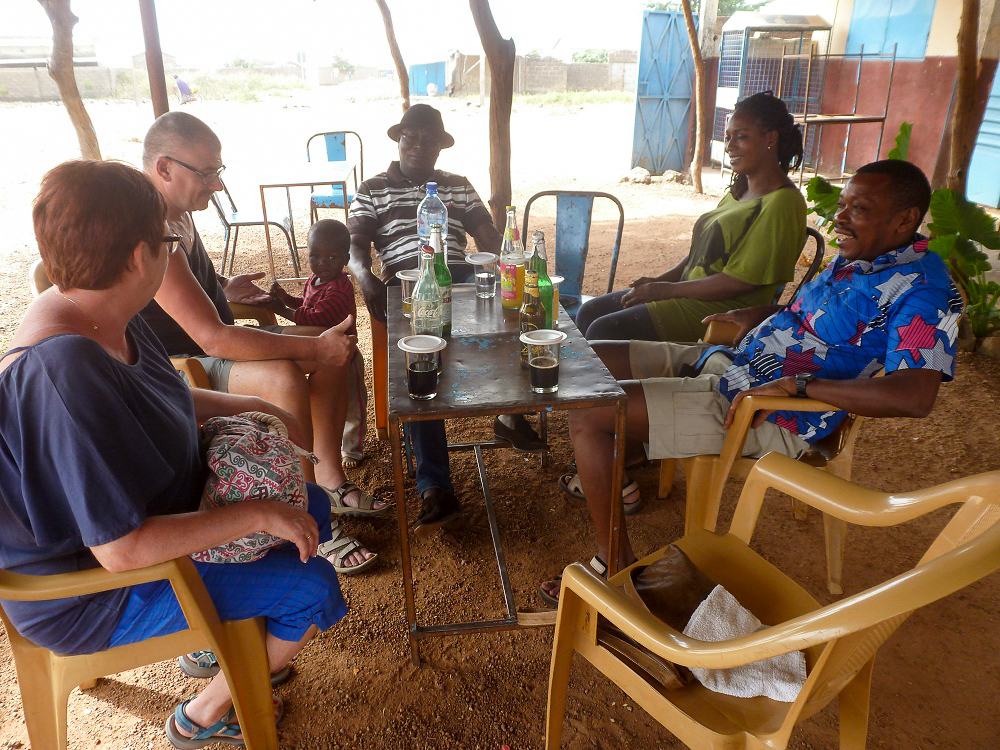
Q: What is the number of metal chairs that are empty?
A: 3